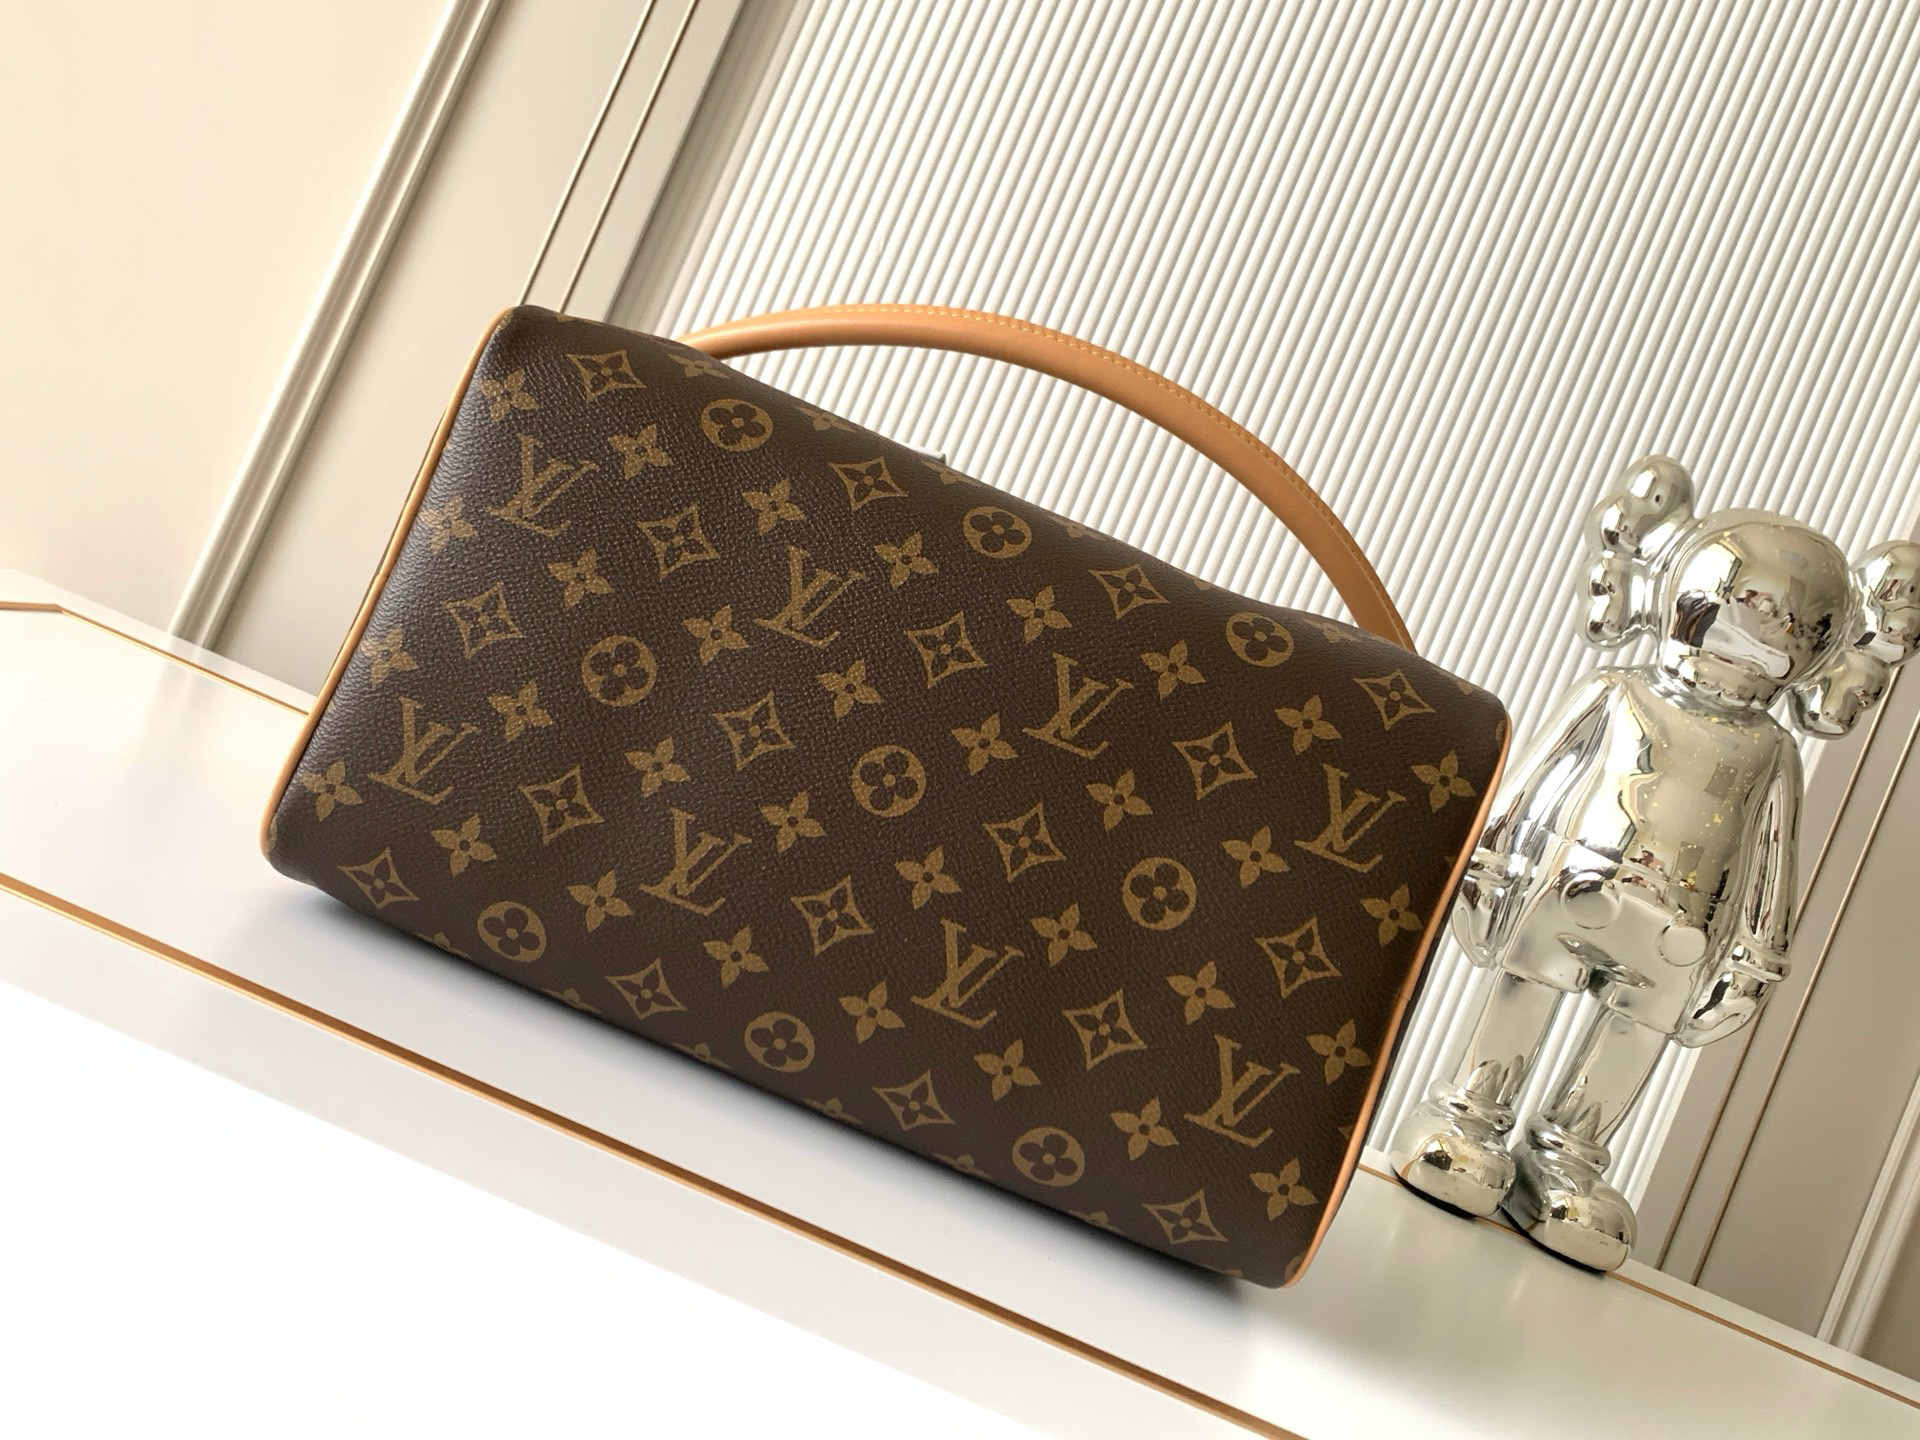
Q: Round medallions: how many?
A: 9